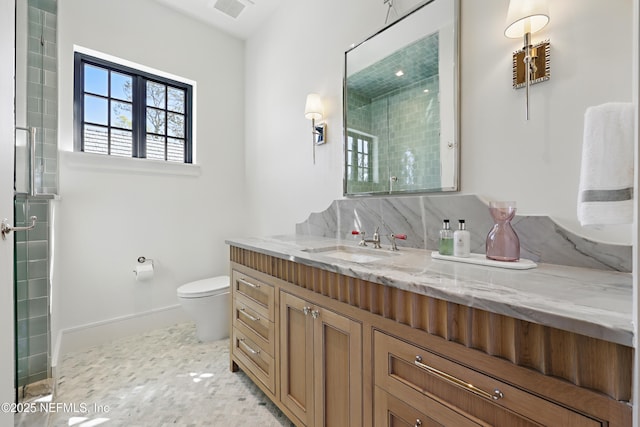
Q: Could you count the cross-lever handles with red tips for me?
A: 2